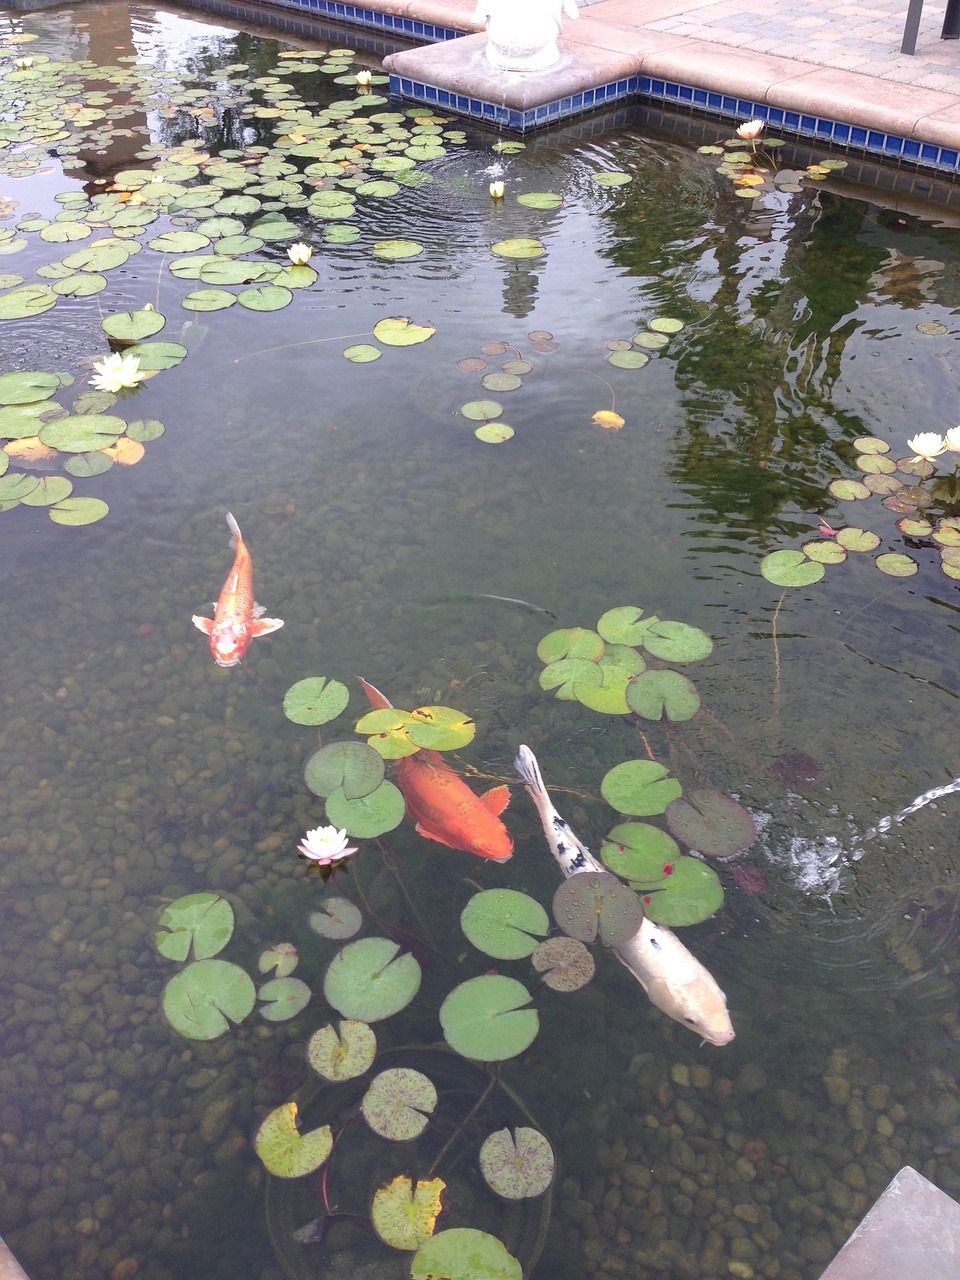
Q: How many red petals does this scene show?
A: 3